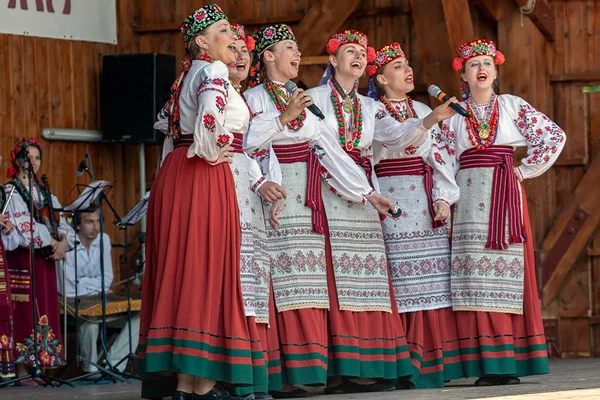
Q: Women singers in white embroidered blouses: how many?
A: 6